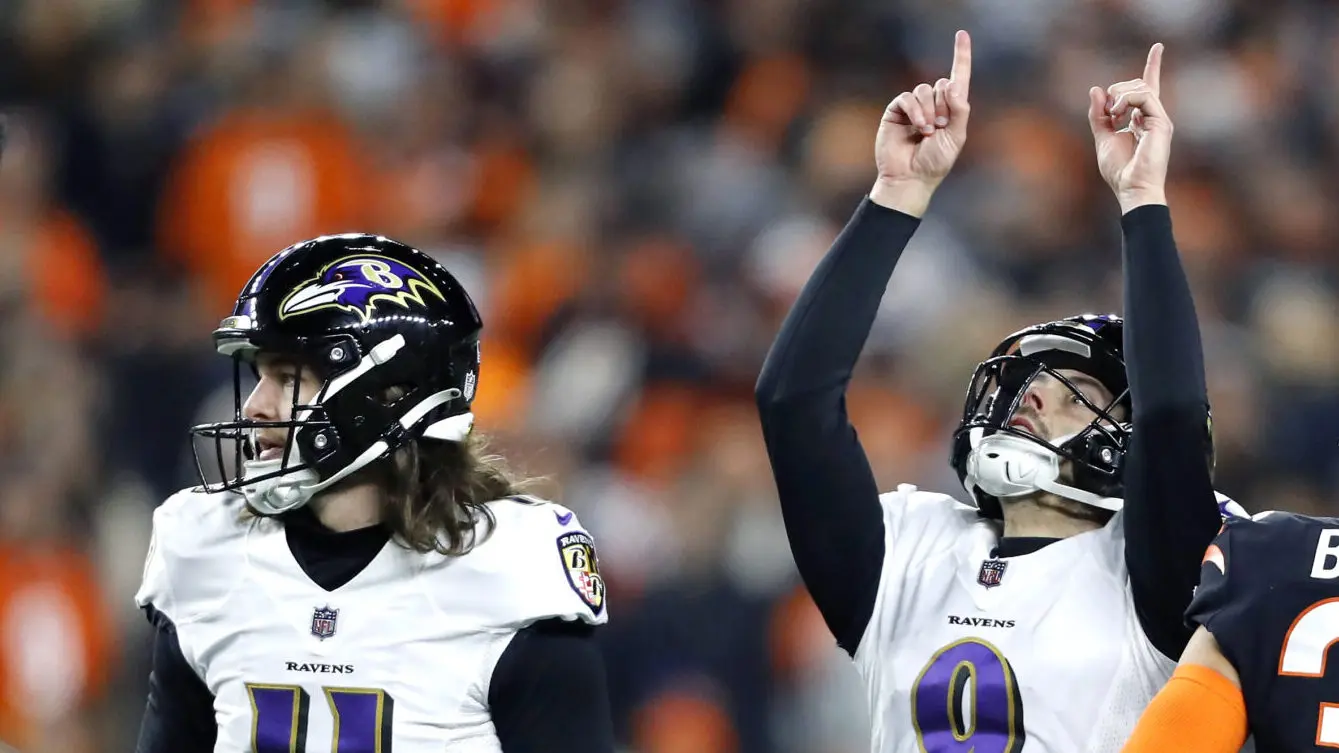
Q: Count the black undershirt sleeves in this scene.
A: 4